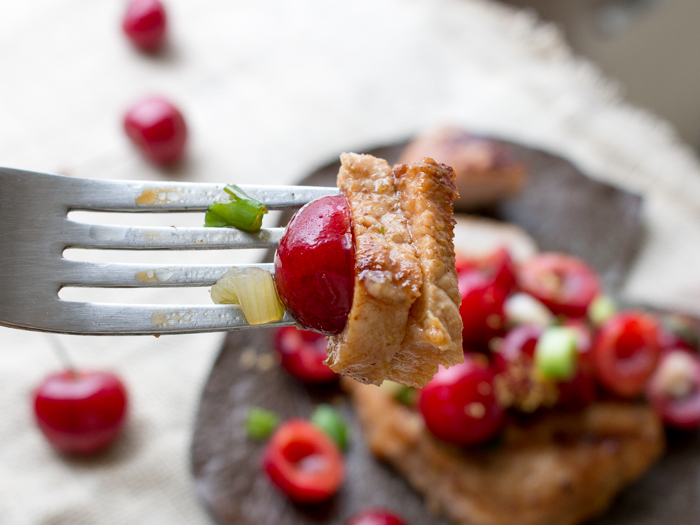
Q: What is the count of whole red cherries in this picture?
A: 3